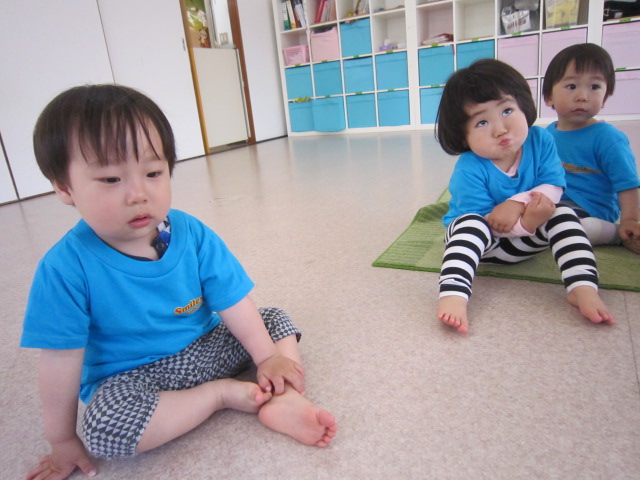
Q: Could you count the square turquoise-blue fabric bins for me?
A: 12